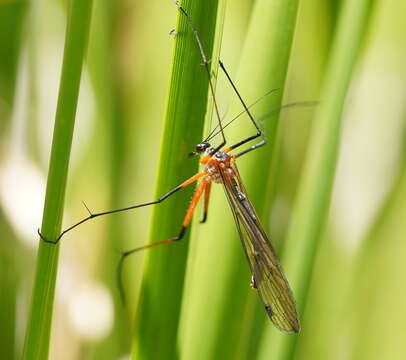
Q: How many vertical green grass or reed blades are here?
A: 4